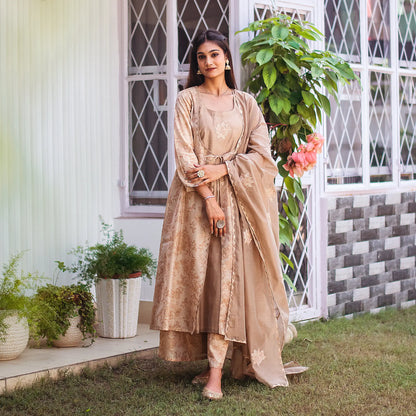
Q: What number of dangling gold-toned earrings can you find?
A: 2